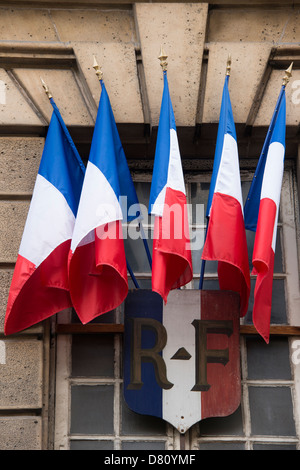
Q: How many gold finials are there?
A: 5